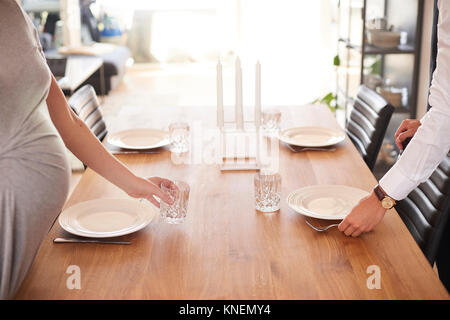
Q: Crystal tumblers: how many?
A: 4